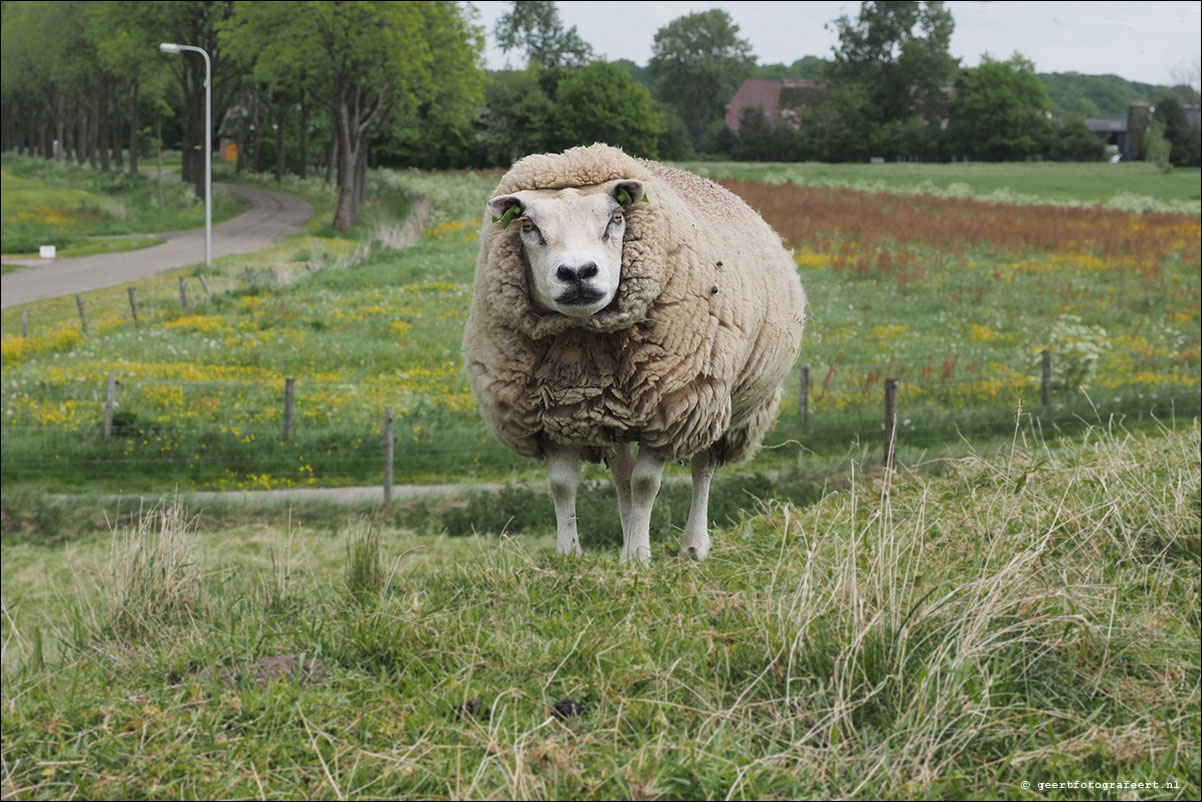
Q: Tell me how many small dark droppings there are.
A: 2